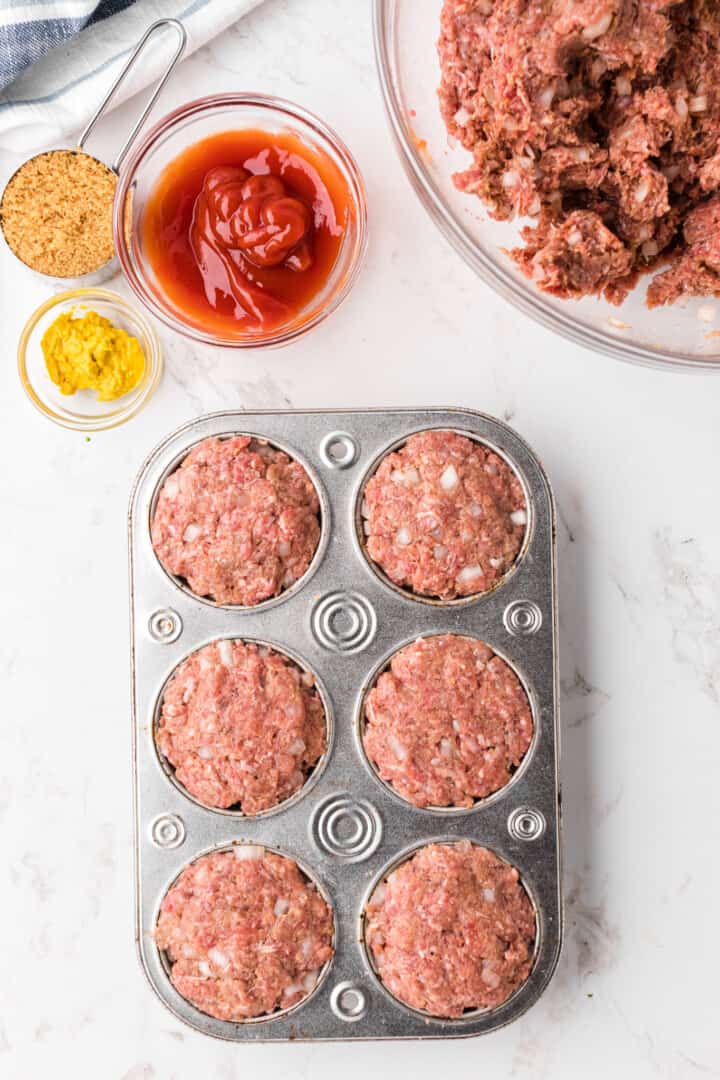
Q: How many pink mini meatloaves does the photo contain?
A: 6